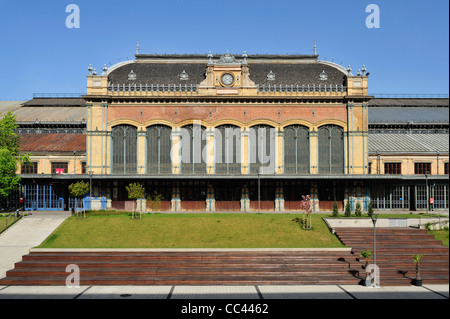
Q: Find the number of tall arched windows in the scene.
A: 7